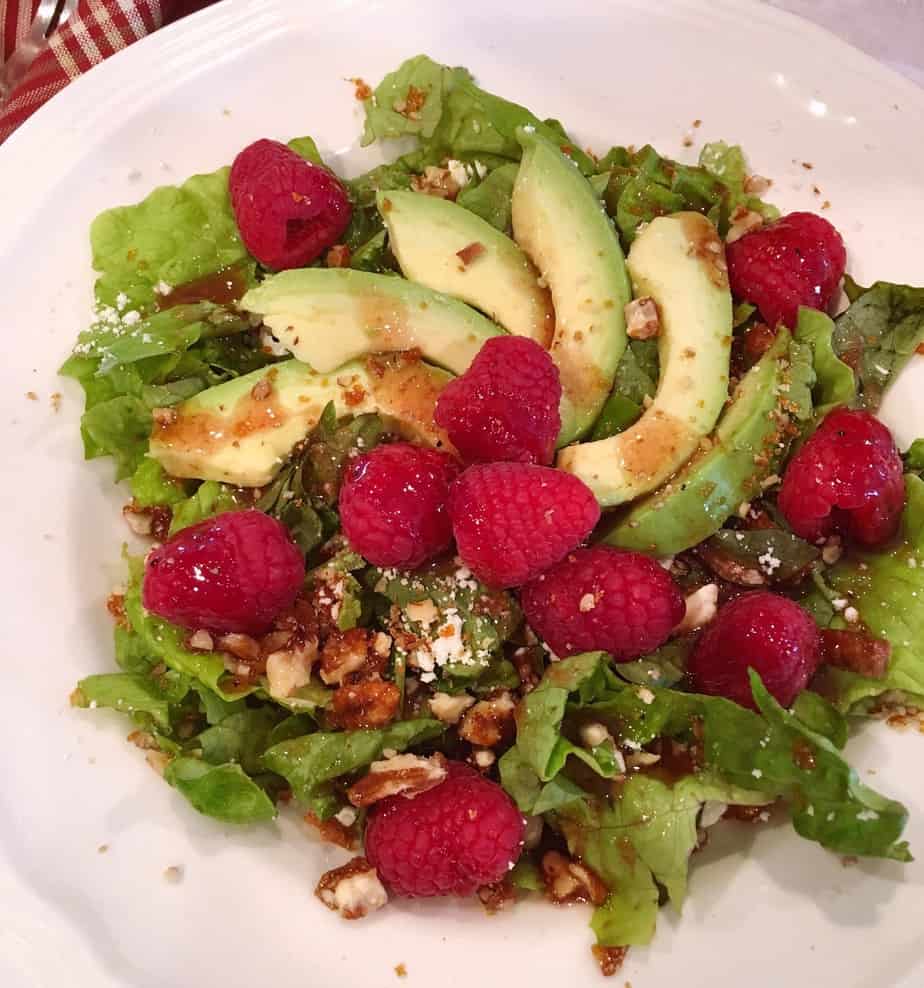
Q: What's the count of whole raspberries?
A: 10